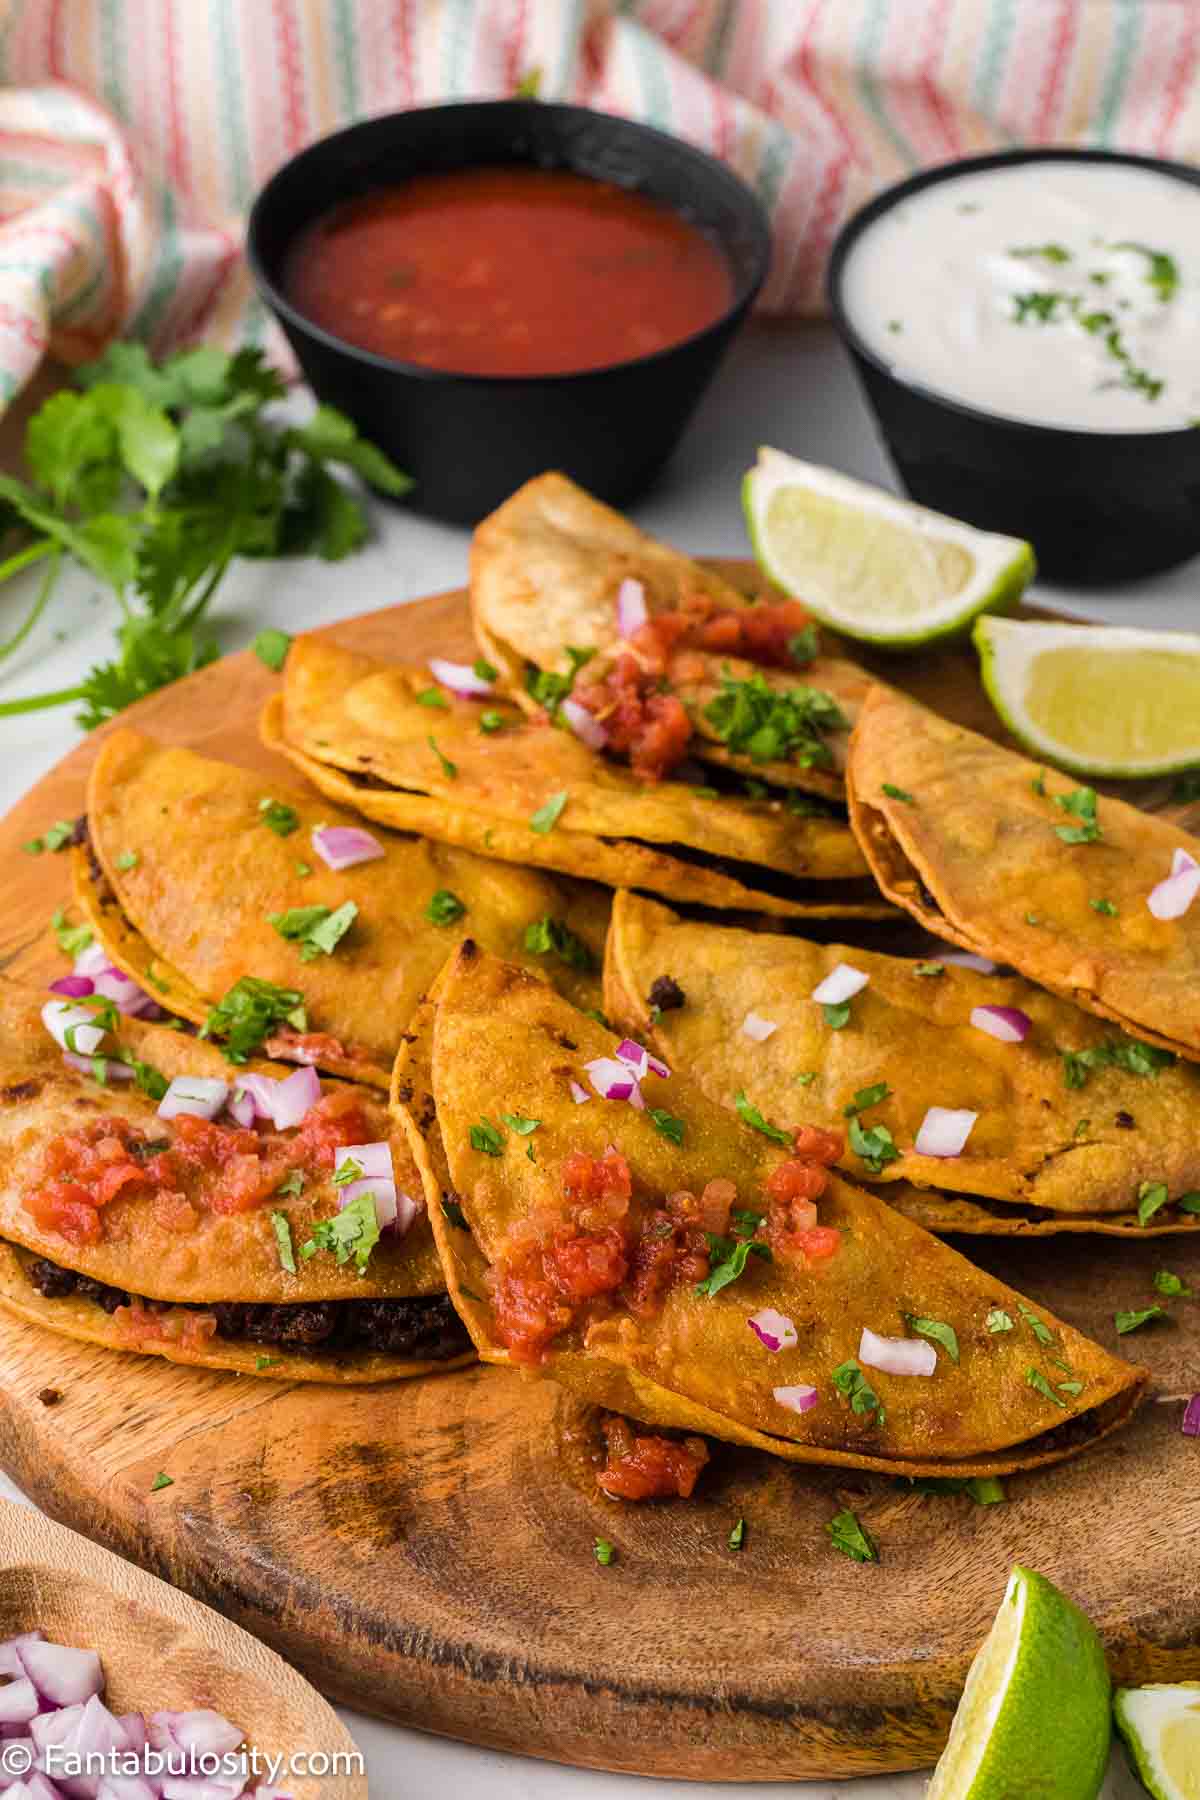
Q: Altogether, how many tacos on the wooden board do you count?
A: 7